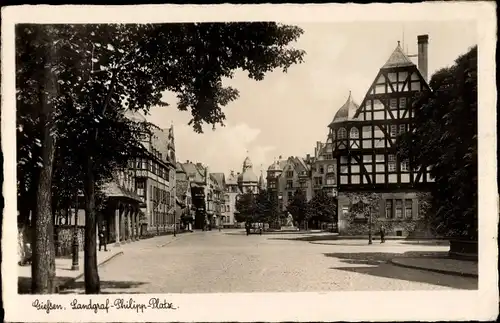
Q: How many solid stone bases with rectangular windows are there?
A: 1